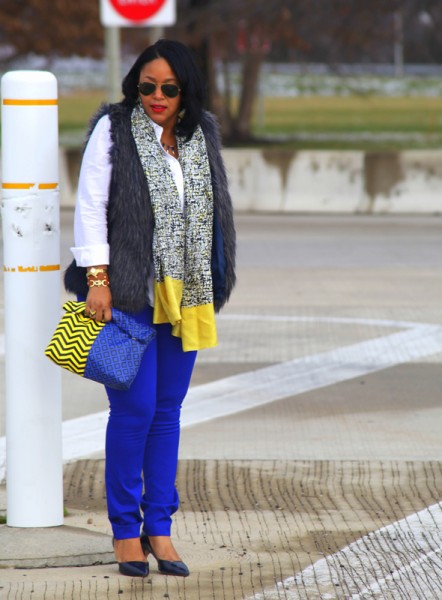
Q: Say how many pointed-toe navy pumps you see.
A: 2